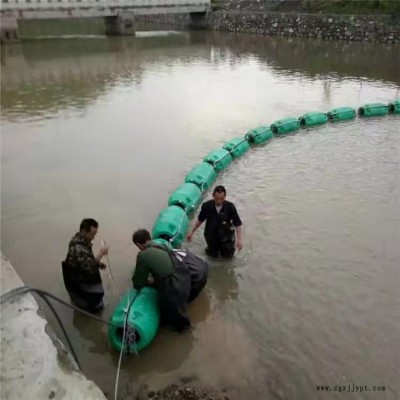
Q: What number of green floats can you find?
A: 13